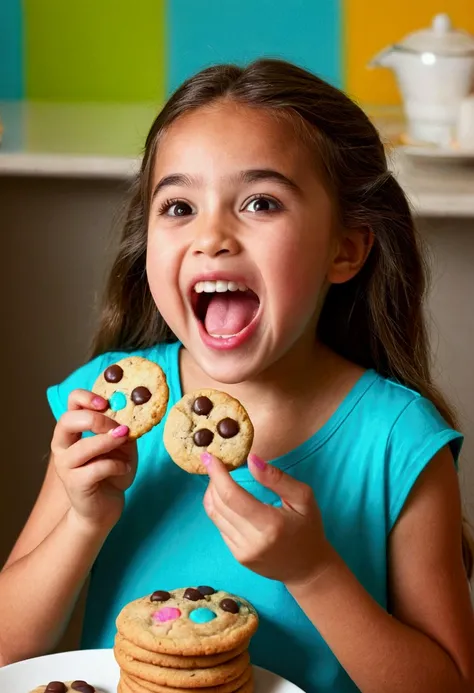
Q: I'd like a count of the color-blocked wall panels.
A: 4